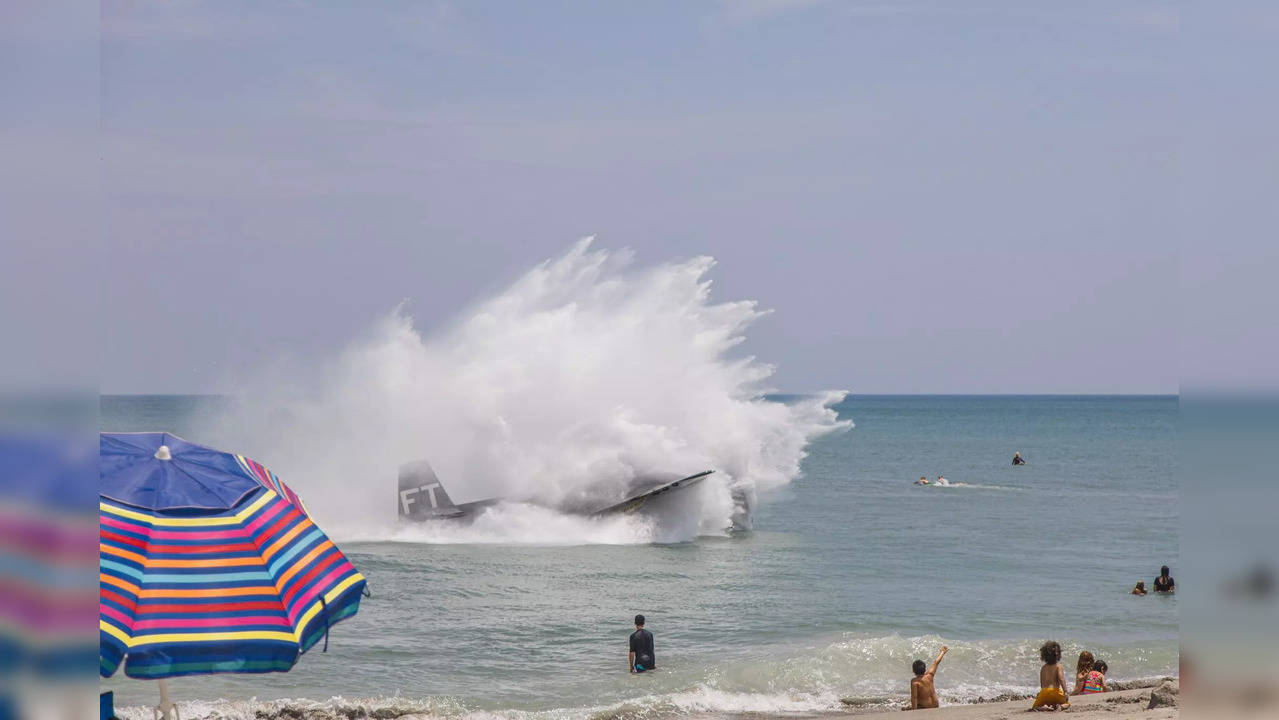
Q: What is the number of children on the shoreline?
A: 4